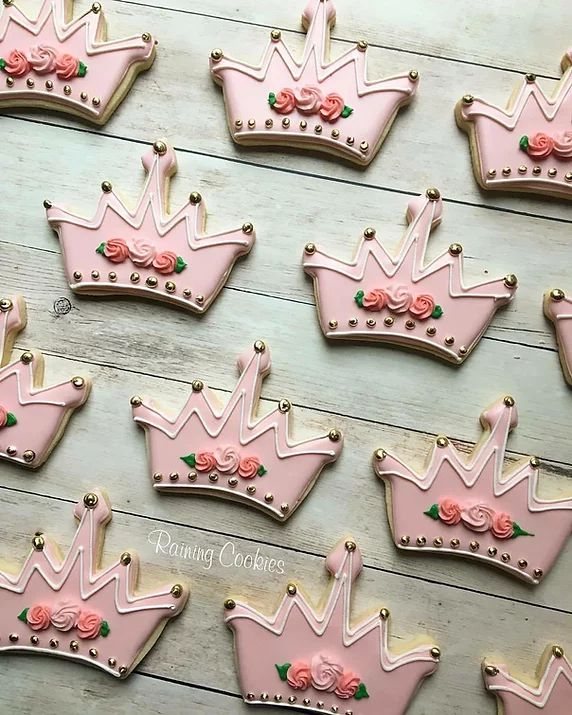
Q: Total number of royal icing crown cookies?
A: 12